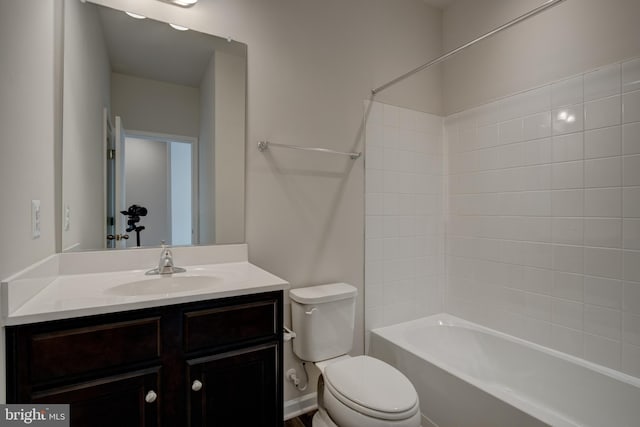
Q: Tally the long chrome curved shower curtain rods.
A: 1